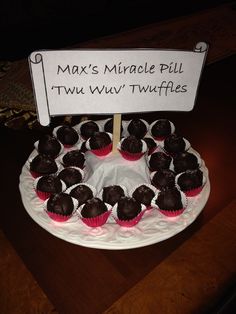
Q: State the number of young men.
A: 0